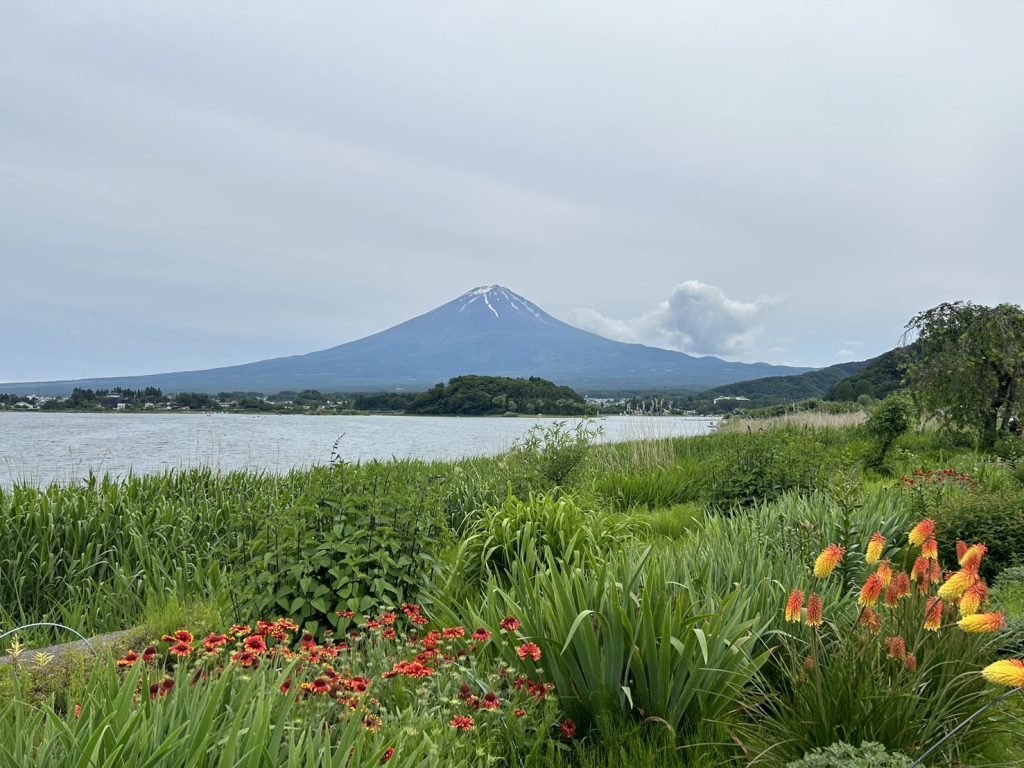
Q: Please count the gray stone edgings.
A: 1